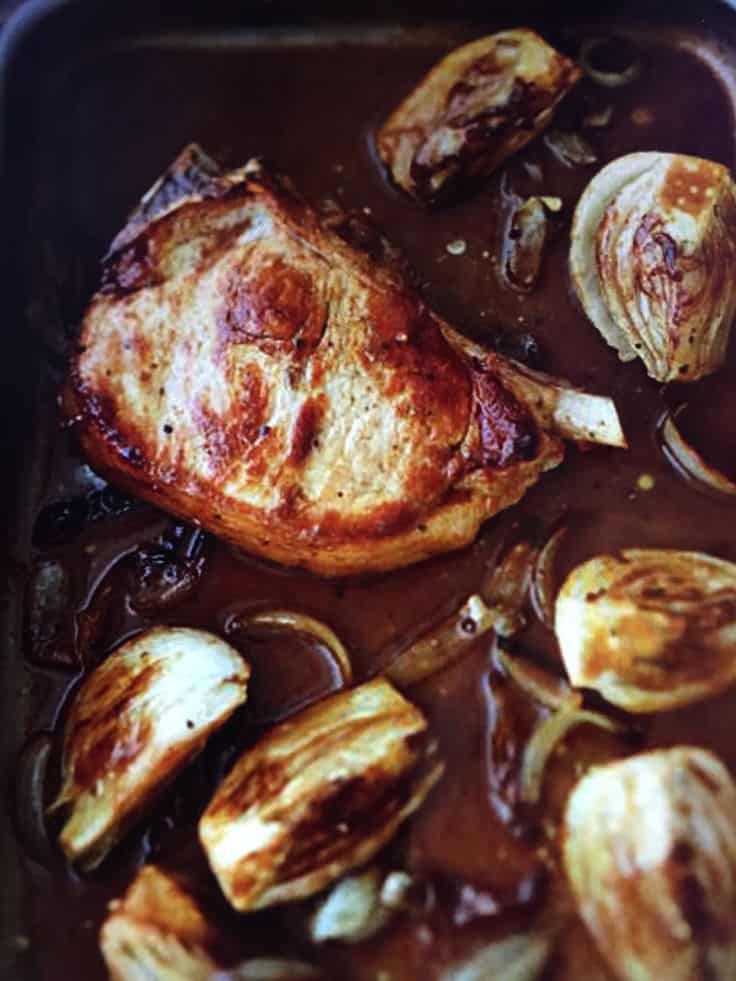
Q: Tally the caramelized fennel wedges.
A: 7